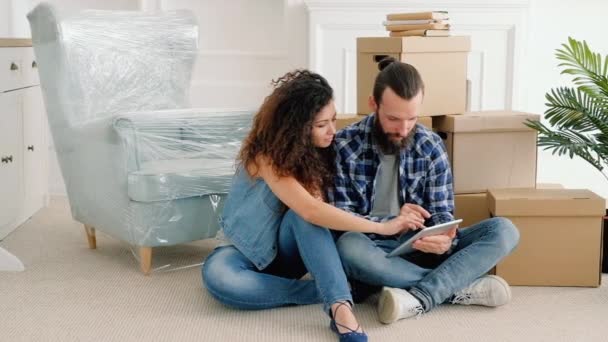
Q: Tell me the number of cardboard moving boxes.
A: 5